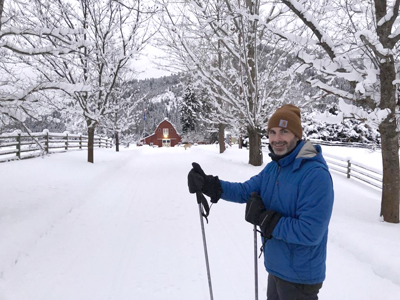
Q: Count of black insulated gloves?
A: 2